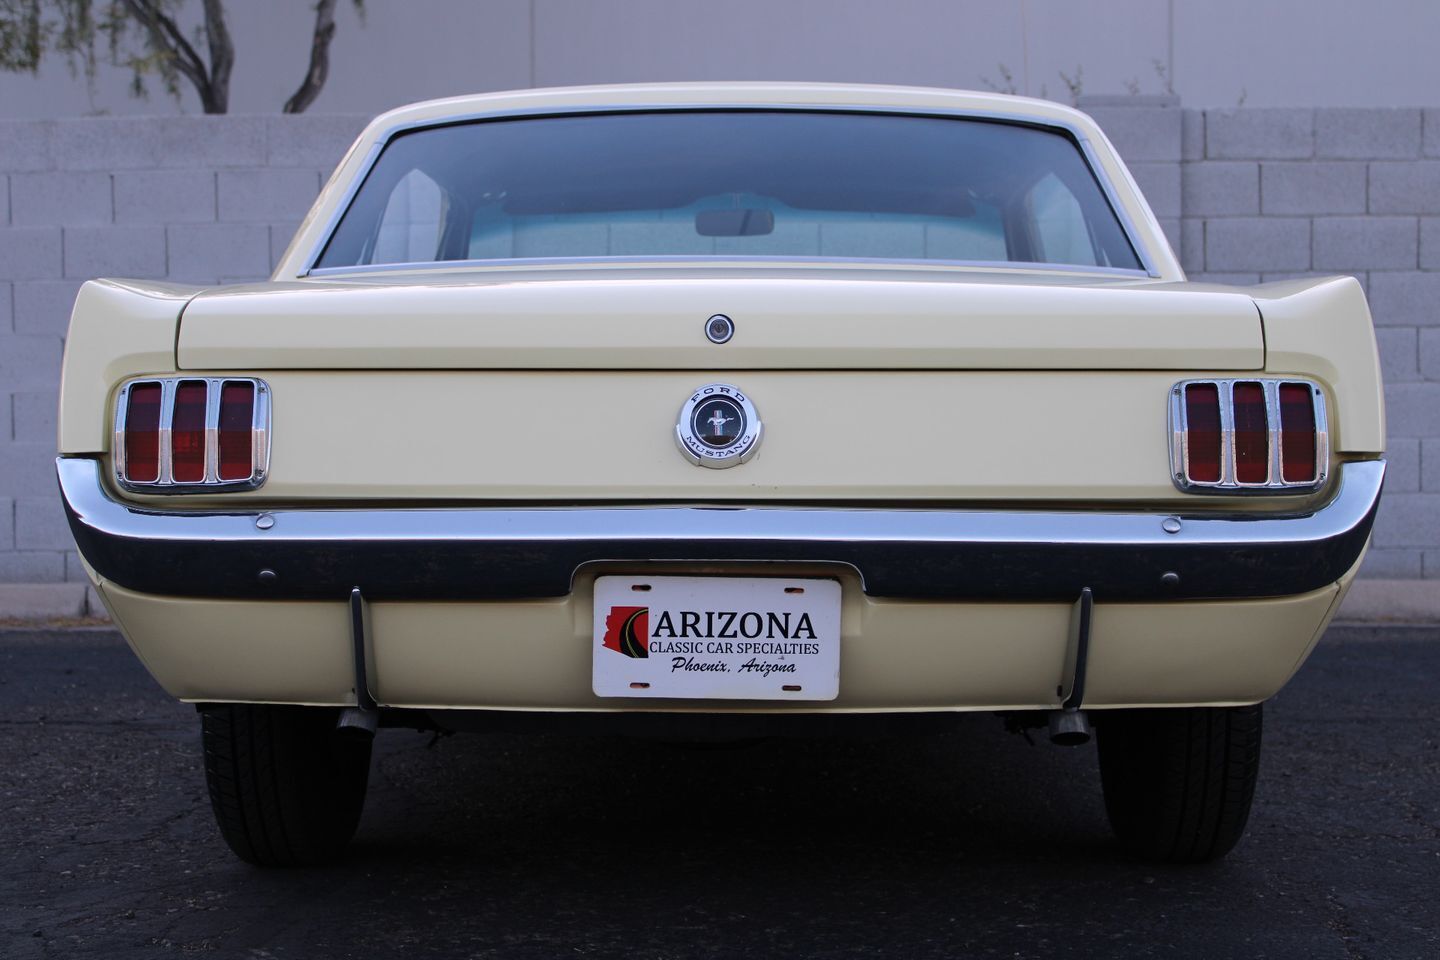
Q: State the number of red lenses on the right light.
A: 3